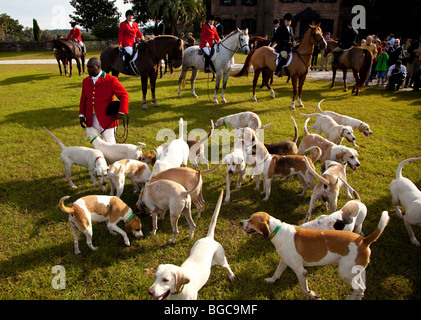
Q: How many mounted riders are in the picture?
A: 8